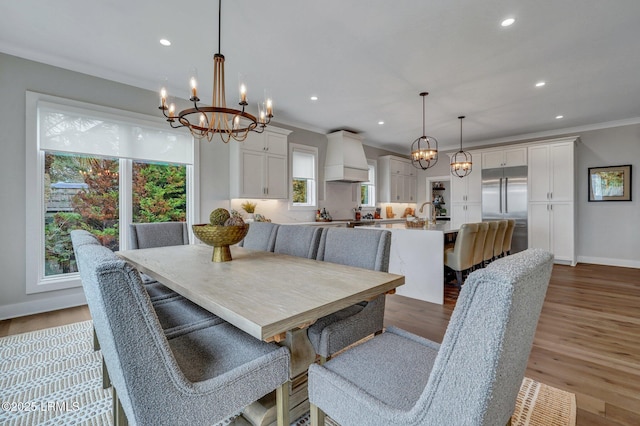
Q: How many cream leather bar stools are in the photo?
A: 5